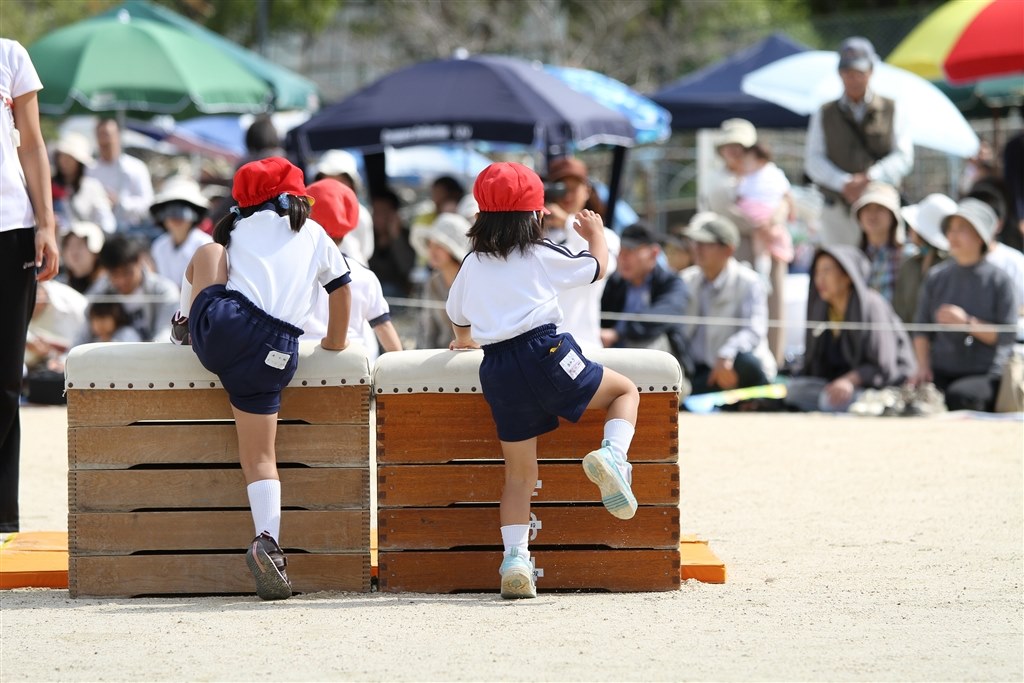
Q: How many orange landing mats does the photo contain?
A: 2